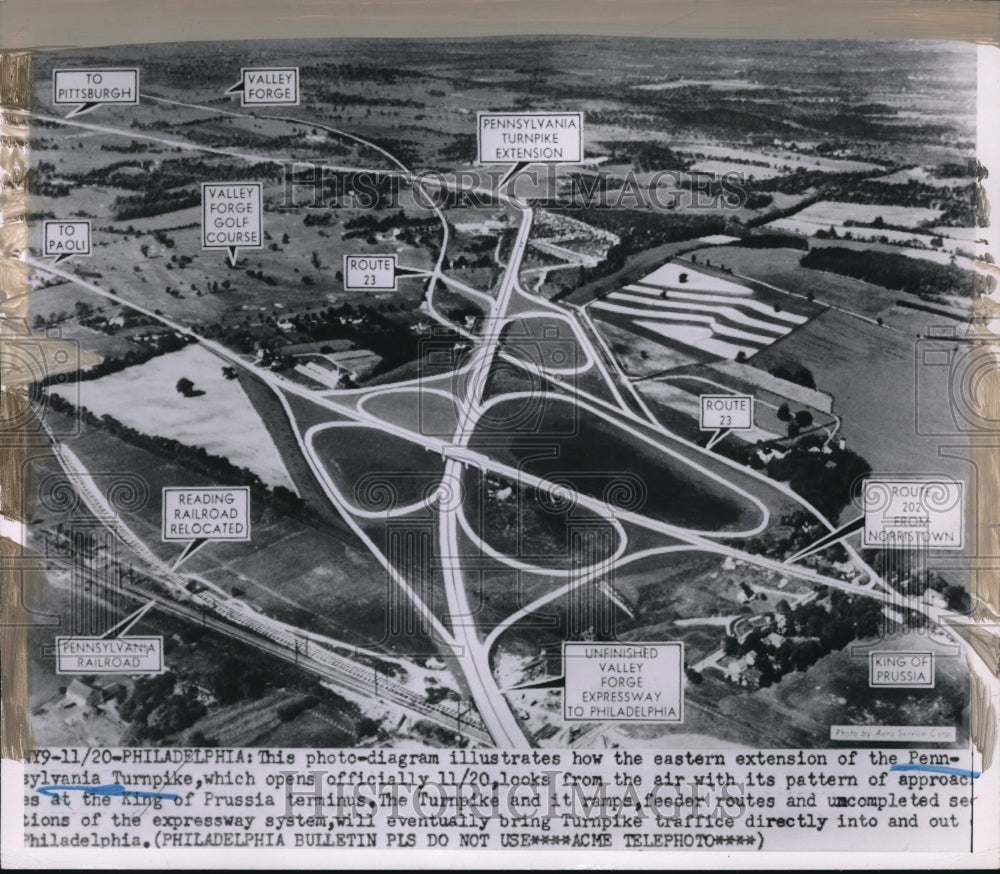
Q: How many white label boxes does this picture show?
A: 12